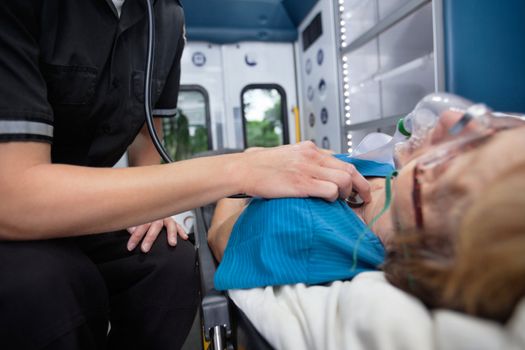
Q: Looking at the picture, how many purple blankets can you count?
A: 0